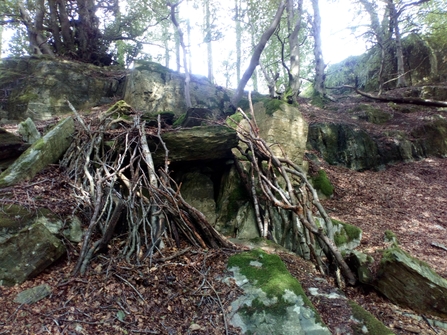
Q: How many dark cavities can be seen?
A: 1